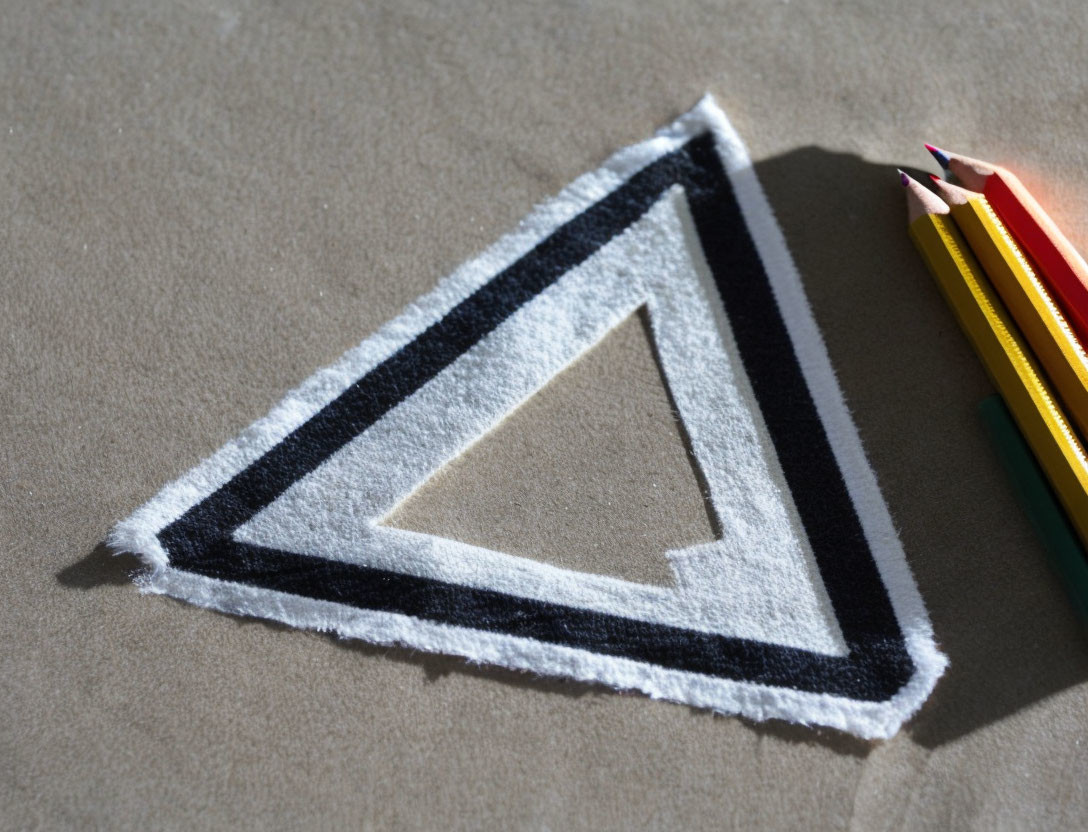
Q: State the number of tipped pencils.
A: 3